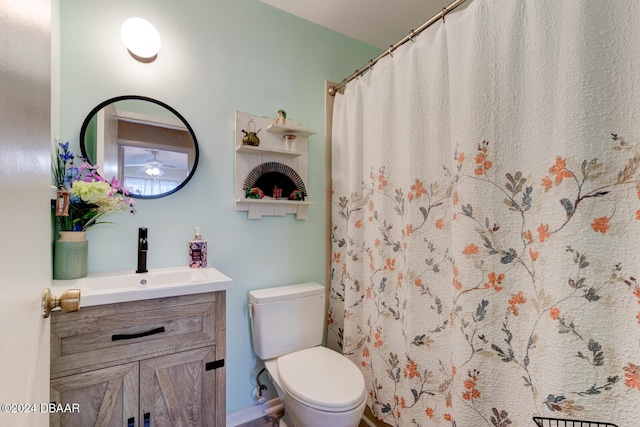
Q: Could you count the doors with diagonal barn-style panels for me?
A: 2